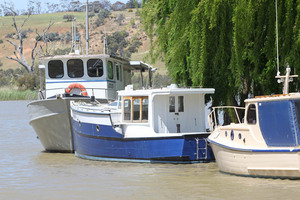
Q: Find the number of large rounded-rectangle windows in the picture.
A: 3